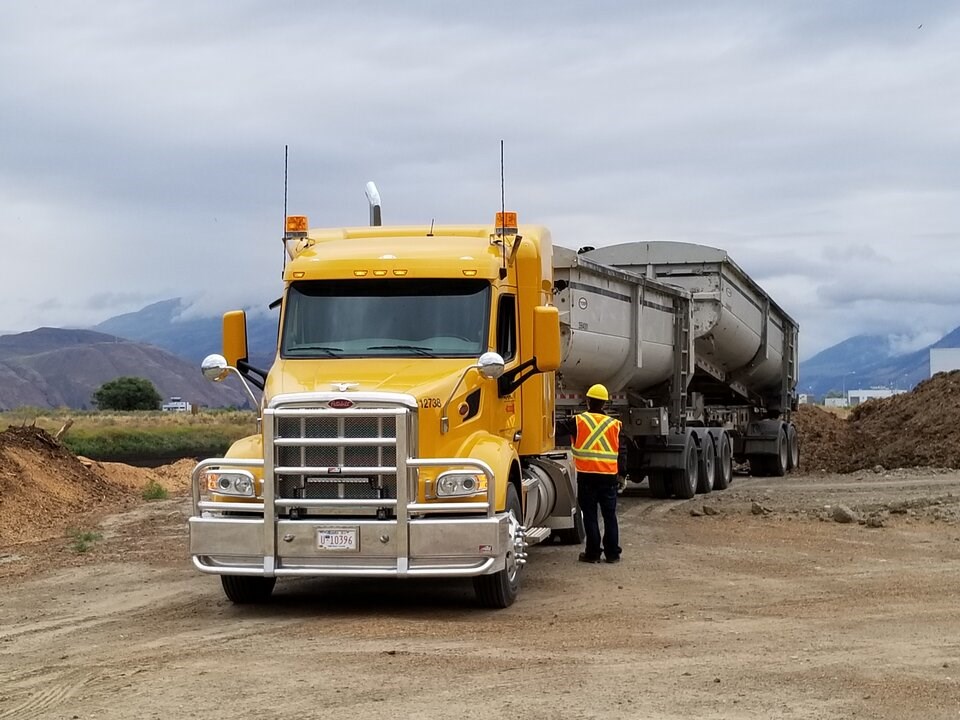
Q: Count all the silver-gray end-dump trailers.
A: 2